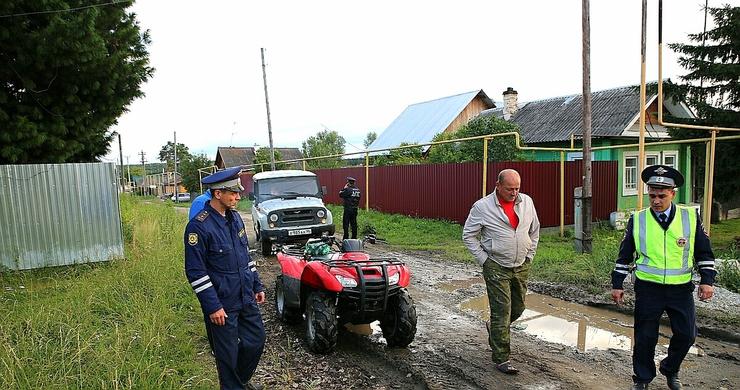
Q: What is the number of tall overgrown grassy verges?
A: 1